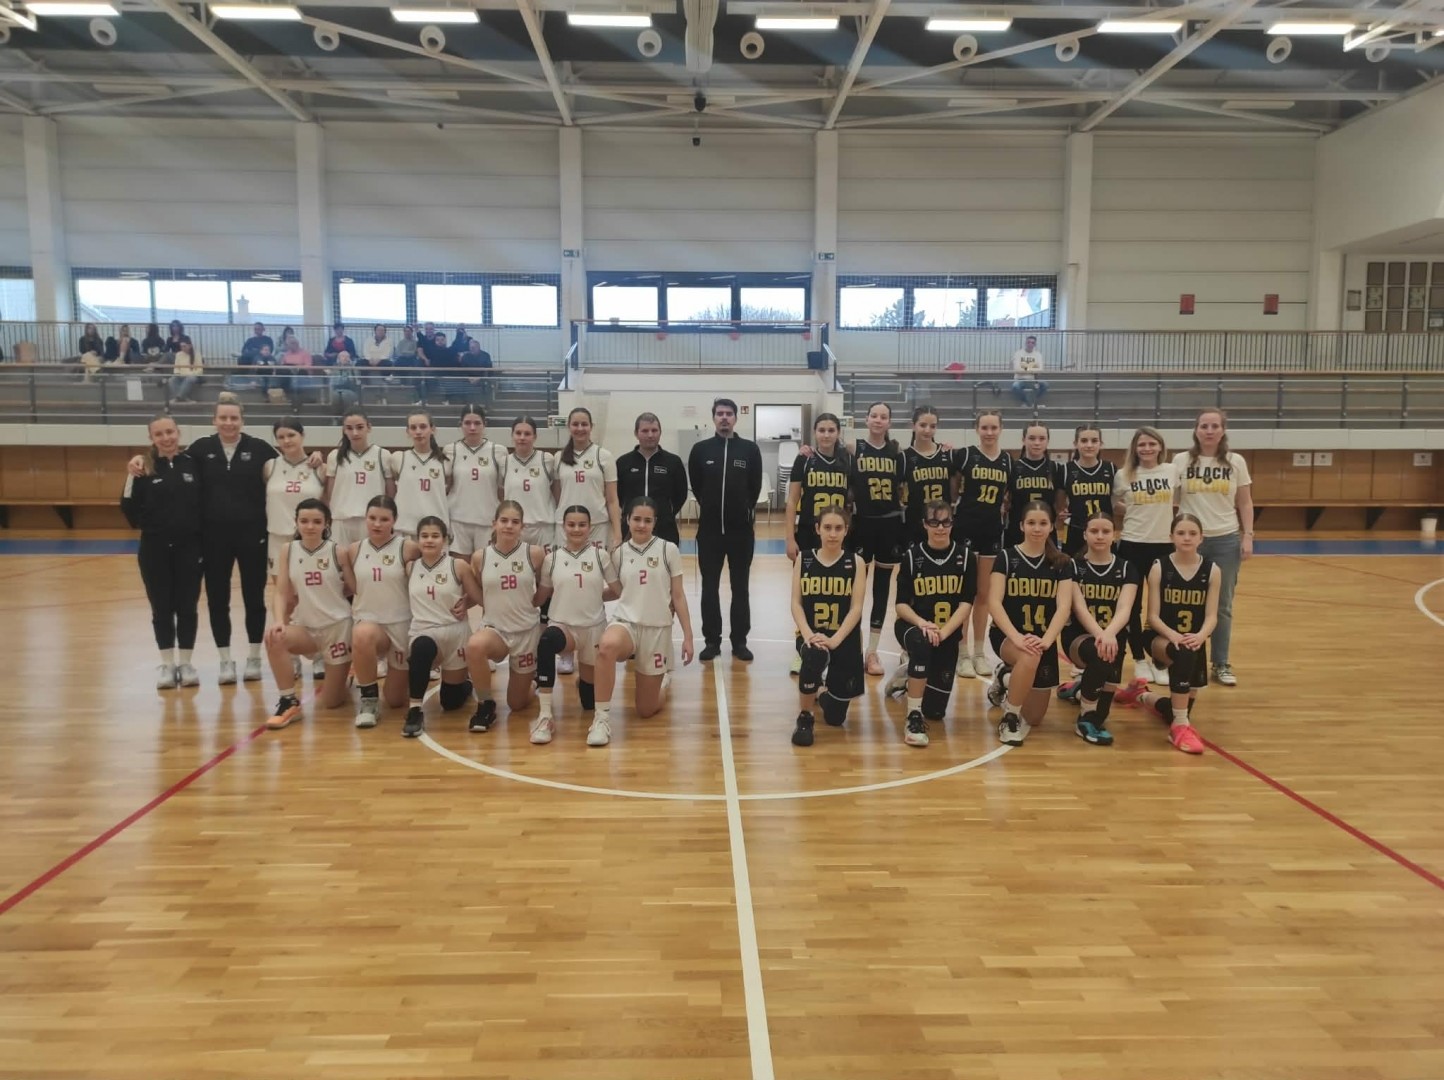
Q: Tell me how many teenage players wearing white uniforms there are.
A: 12